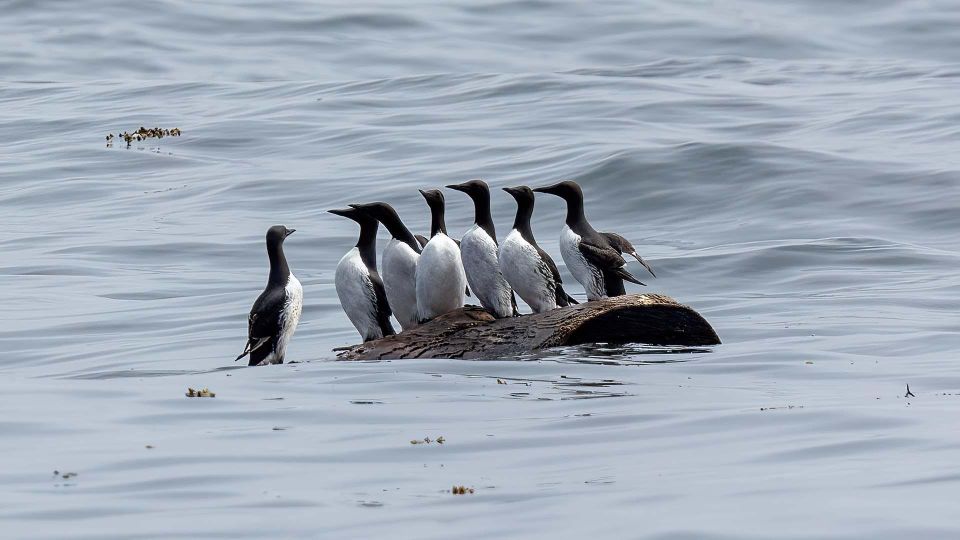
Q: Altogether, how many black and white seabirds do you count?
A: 7